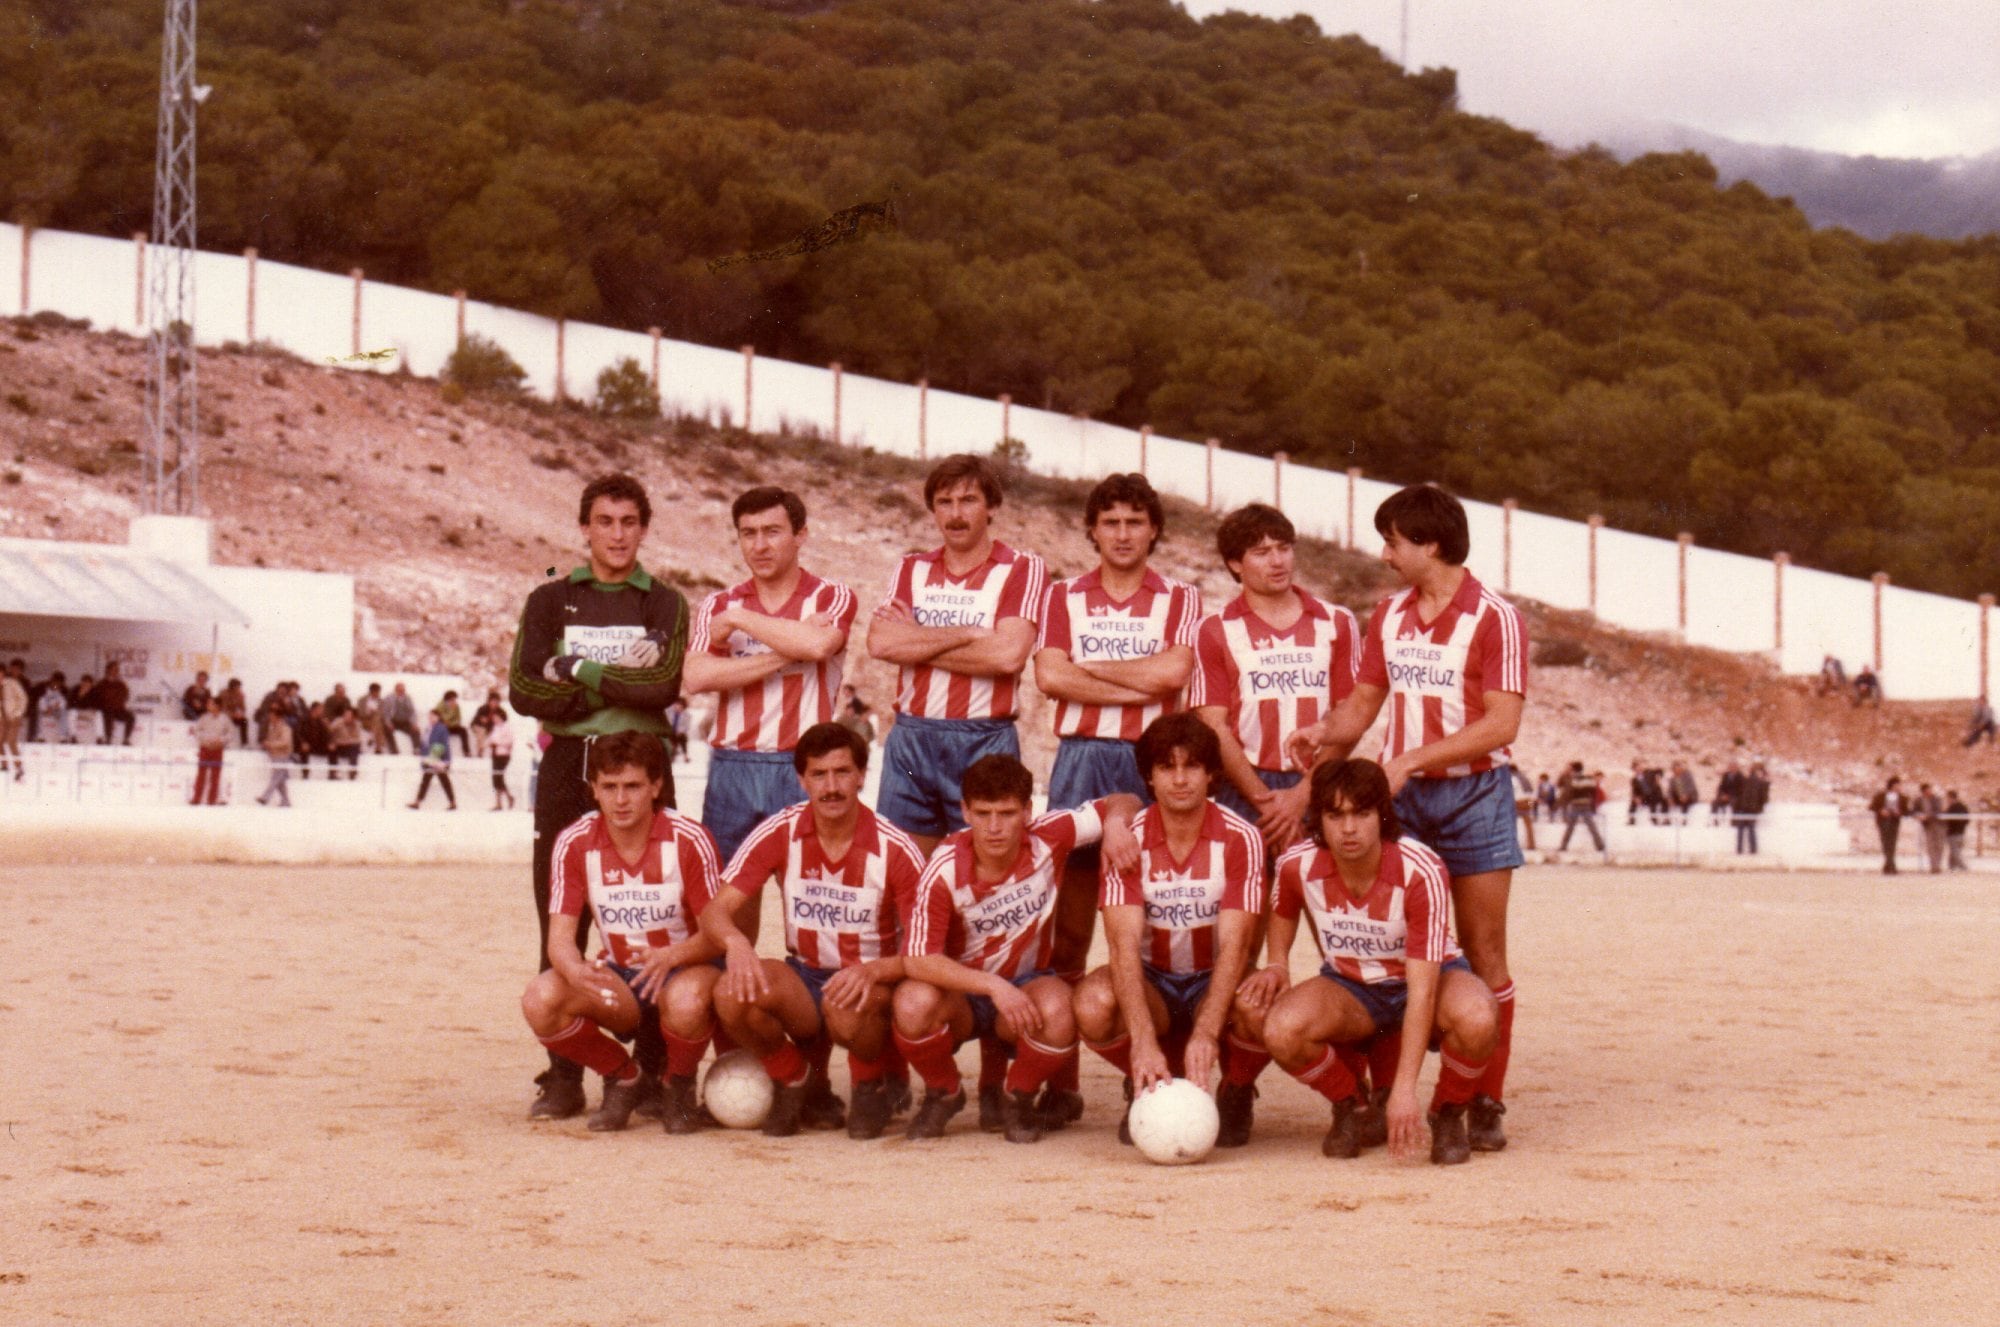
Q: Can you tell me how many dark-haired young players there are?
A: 11